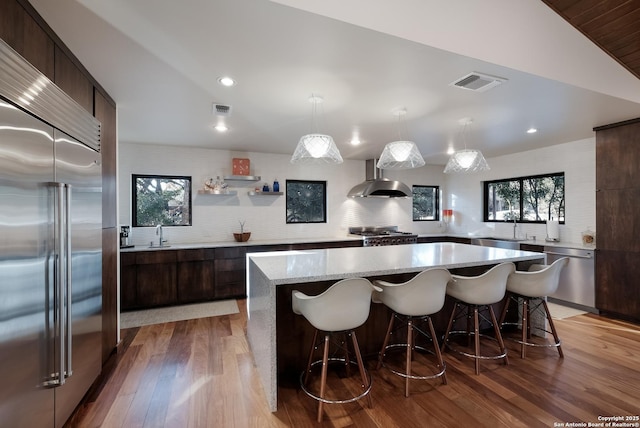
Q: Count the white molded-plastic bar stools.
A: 4